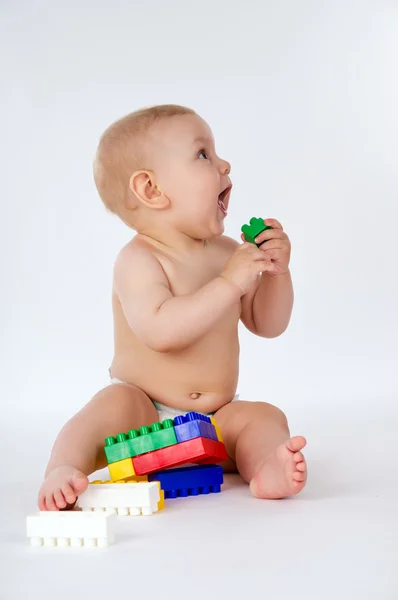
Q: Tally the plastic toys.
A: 10